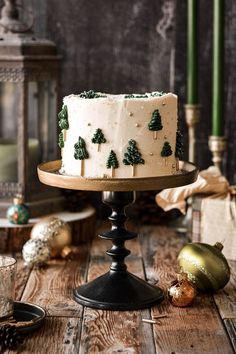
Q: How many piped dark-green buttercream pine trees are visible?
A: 9